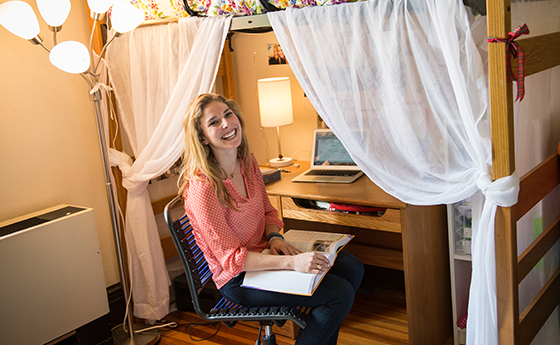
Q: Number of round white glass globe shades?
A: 5